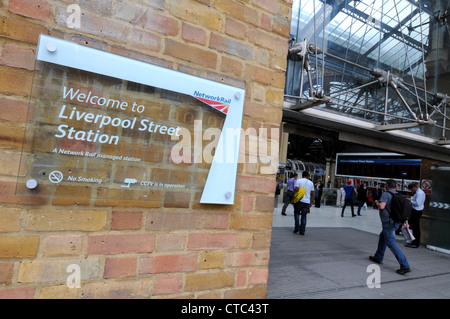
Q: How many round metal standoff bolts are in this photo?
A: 4